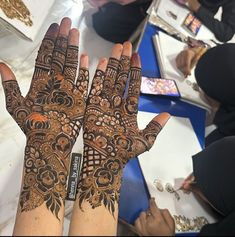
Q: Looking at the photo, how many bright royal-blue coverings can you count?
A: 1